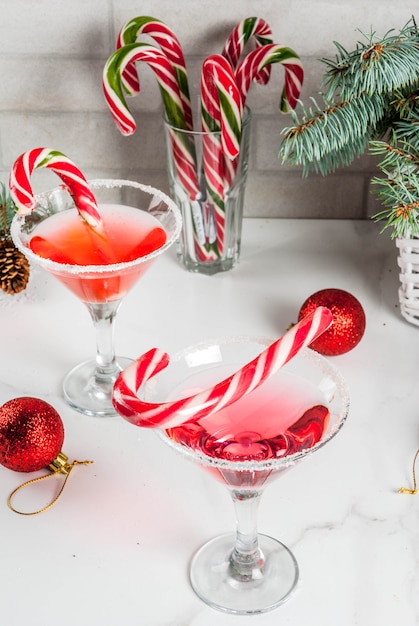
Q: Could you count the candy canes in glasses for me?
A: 7